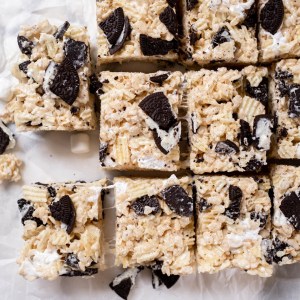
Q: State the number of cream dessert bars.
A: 11